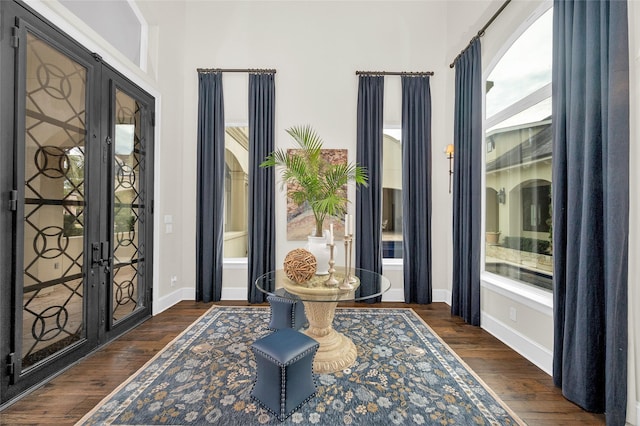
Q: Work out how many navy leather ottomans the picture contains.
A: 2